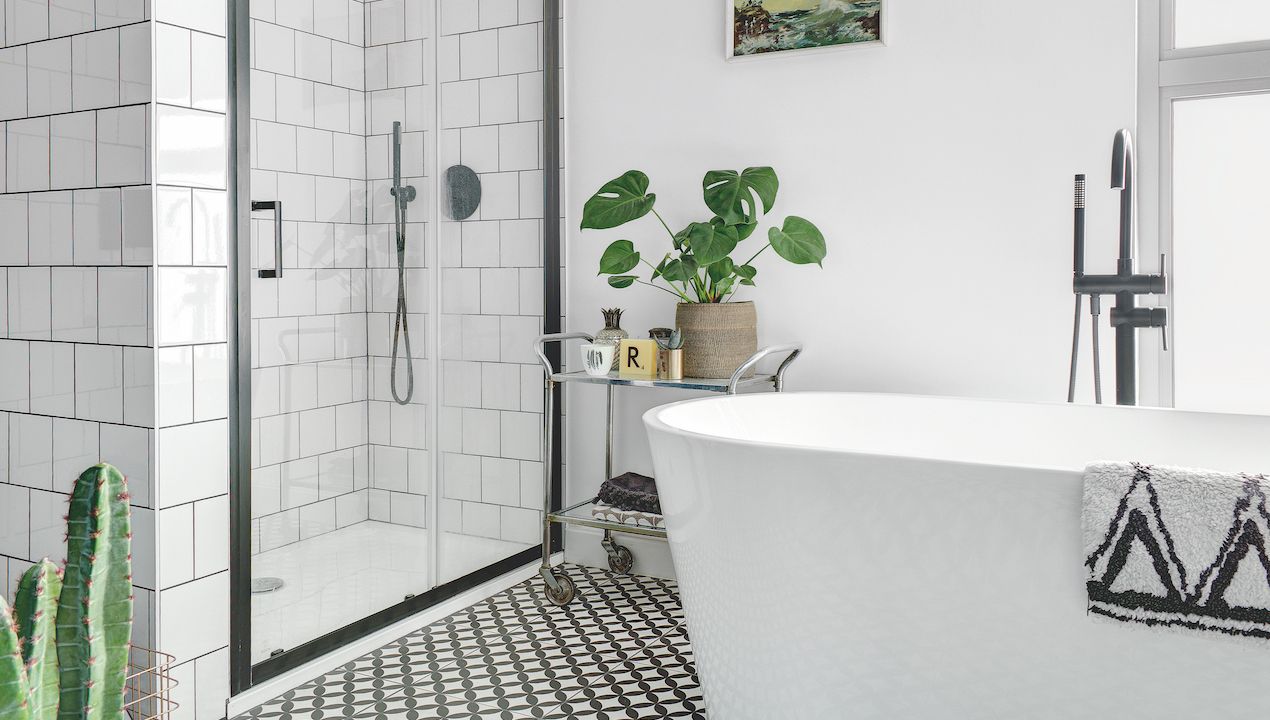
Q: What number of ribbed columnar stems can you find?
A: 3